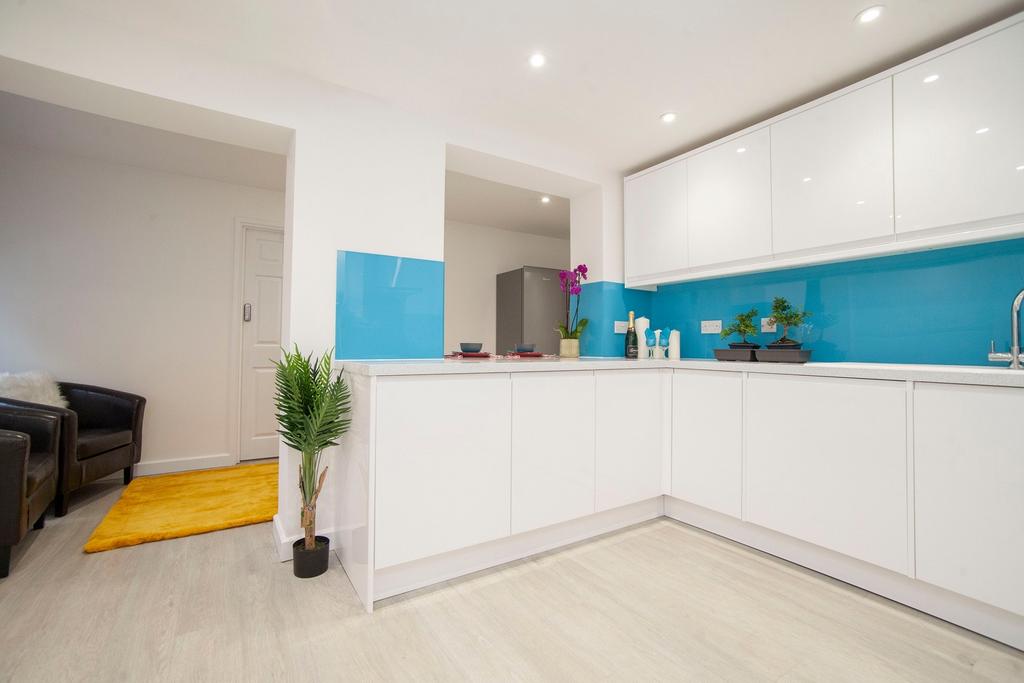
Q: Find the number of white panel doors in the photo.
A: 1